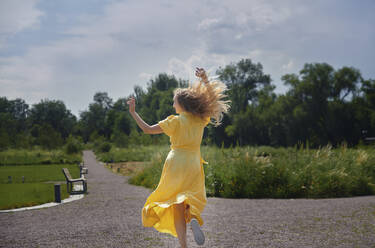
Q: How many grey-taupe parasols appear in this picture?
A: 0